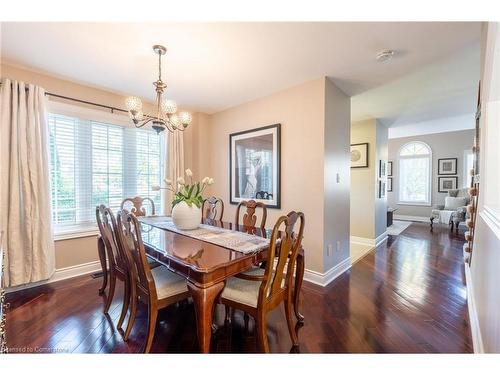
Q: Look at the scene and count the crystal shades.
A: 5